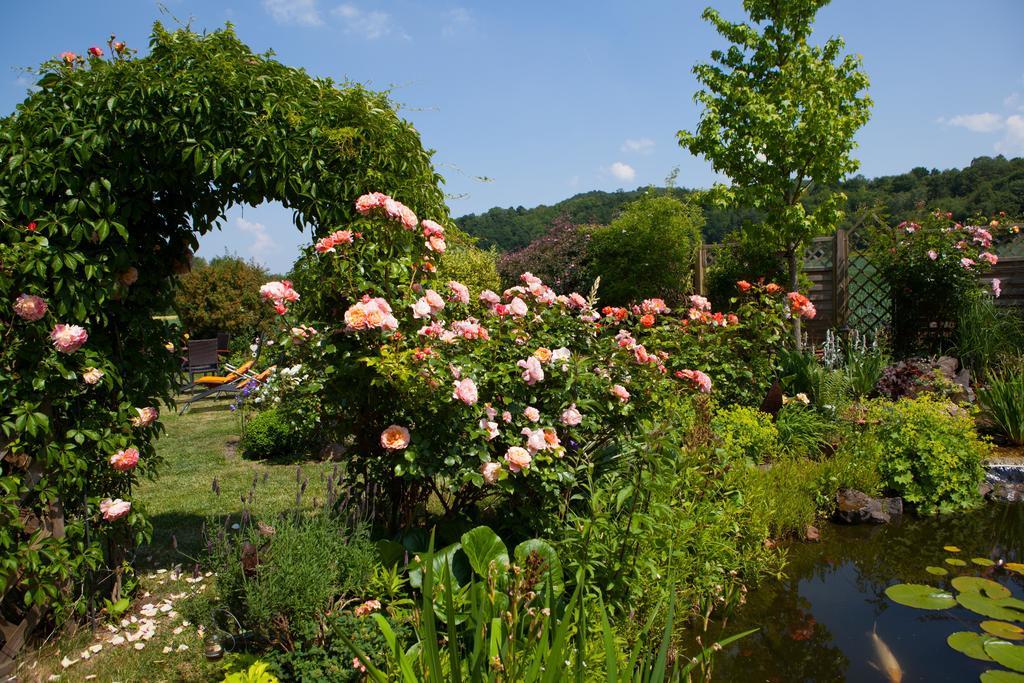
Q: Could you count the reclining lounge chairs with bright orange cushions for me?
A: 2